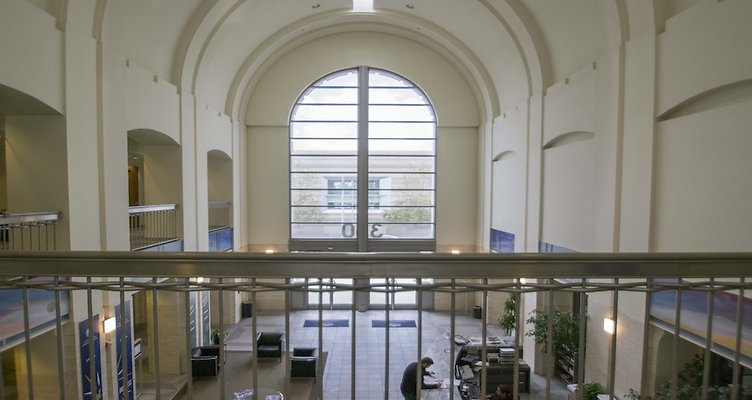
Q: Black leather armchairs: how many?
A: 3